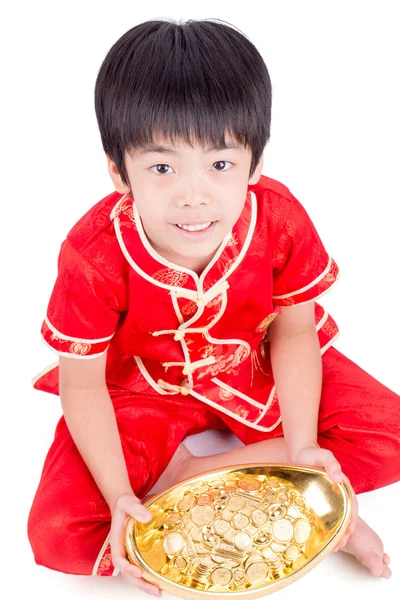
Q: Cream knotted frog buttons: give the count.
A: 4